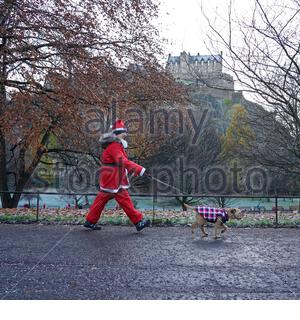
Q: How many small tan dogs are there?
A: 1